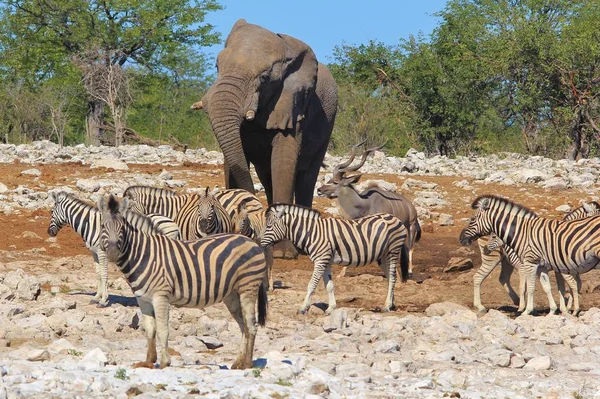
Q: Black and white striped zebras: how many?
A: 9